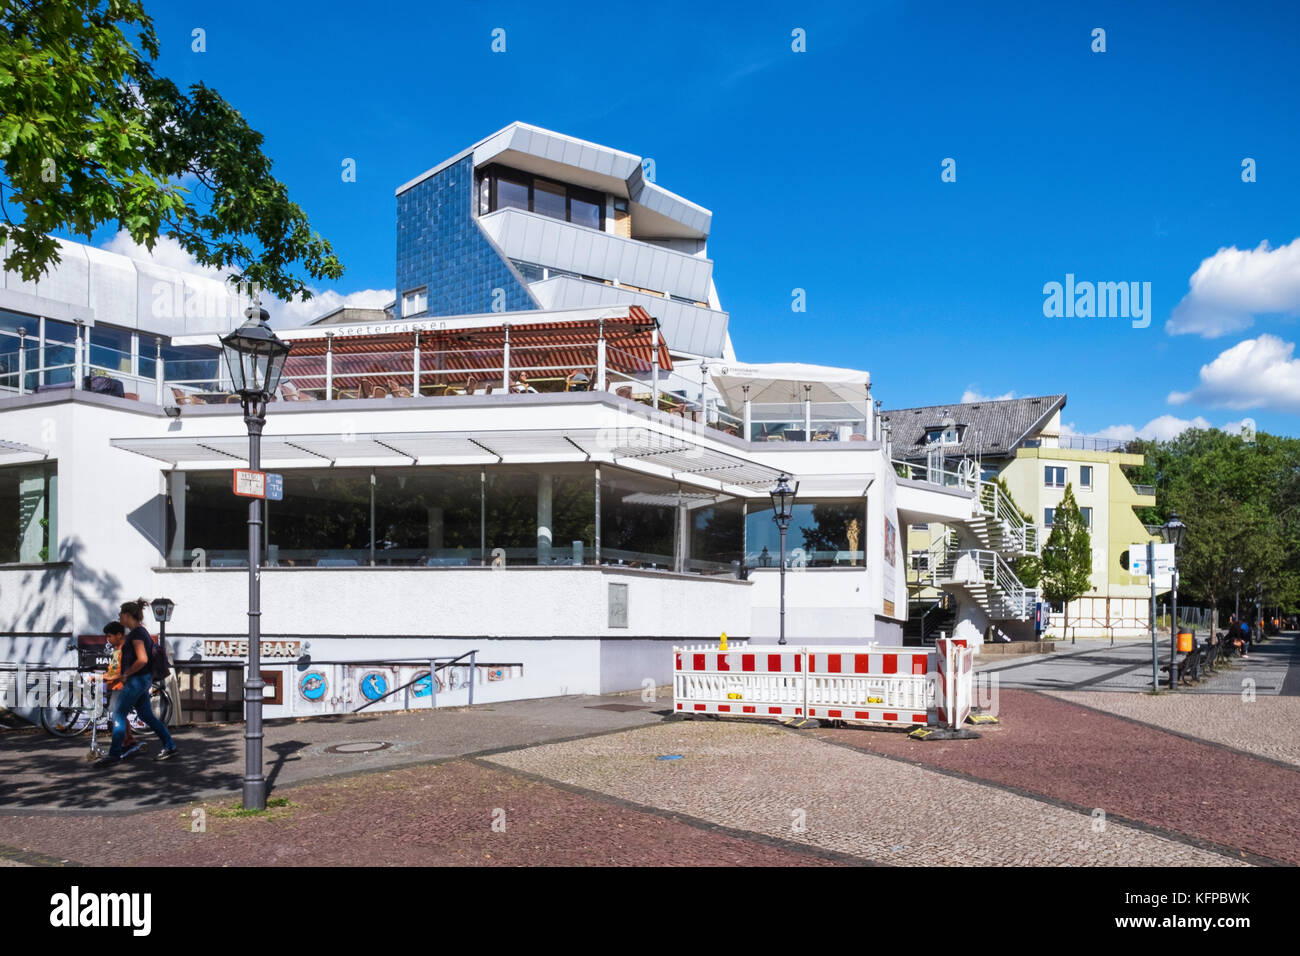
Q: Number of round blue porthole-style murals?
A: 3